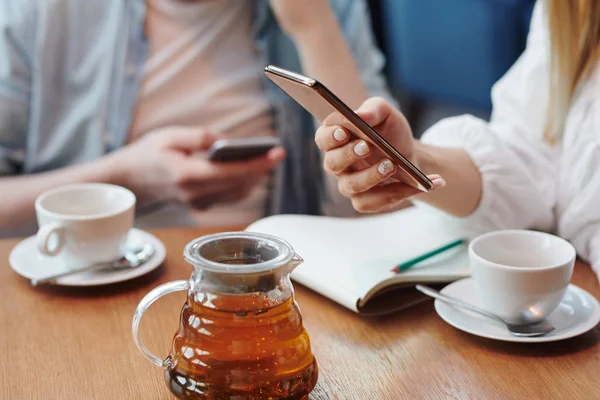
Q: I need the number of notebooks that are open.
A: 1